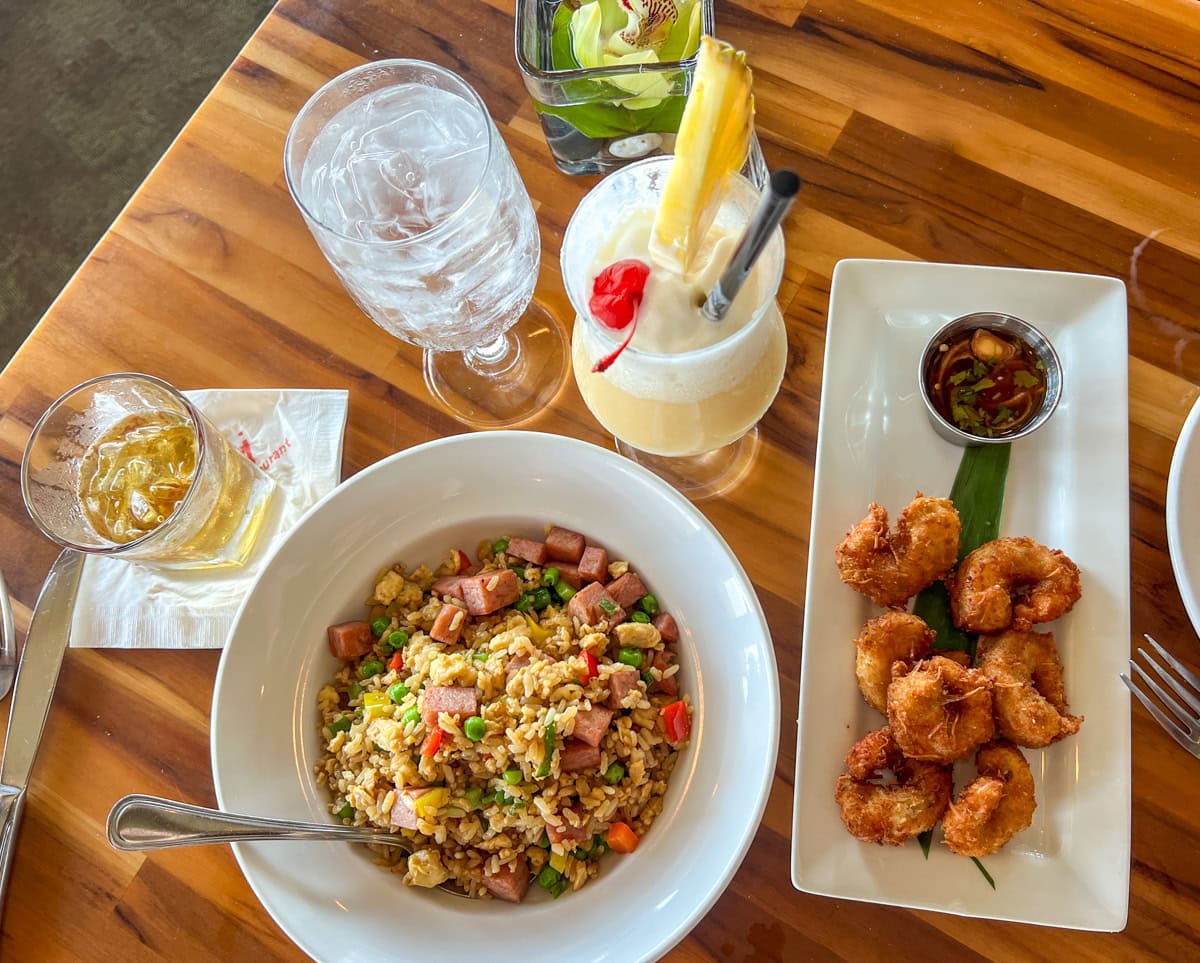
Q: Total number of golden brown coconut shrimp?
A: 7